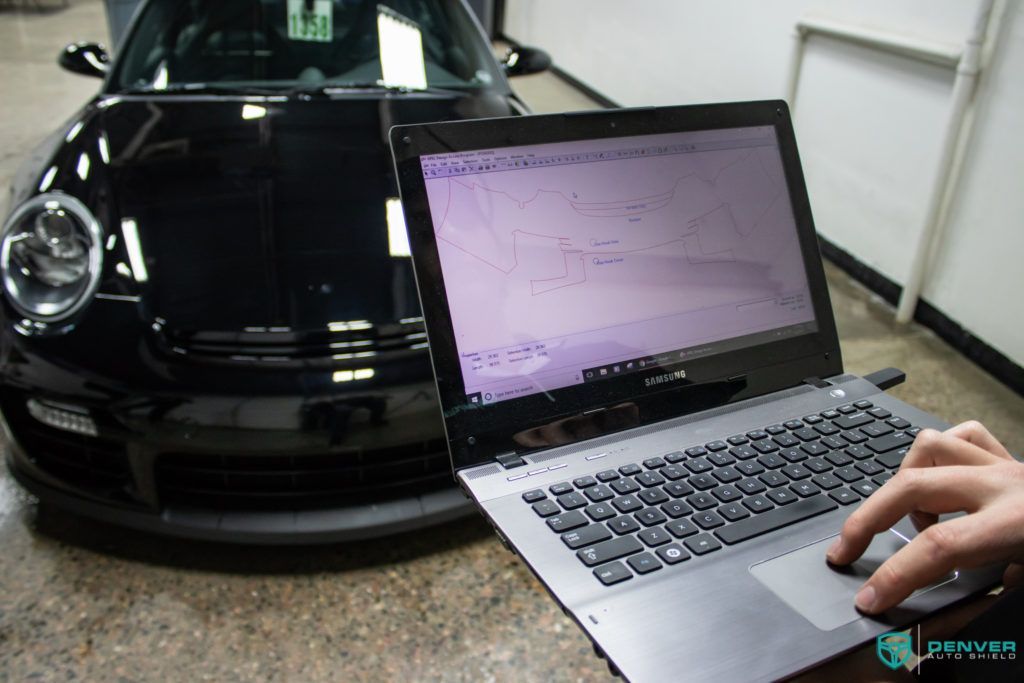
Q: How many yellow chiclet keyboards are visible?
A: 0